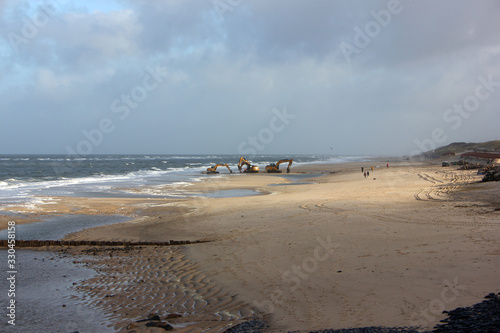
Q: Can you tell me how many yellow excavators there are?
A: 3